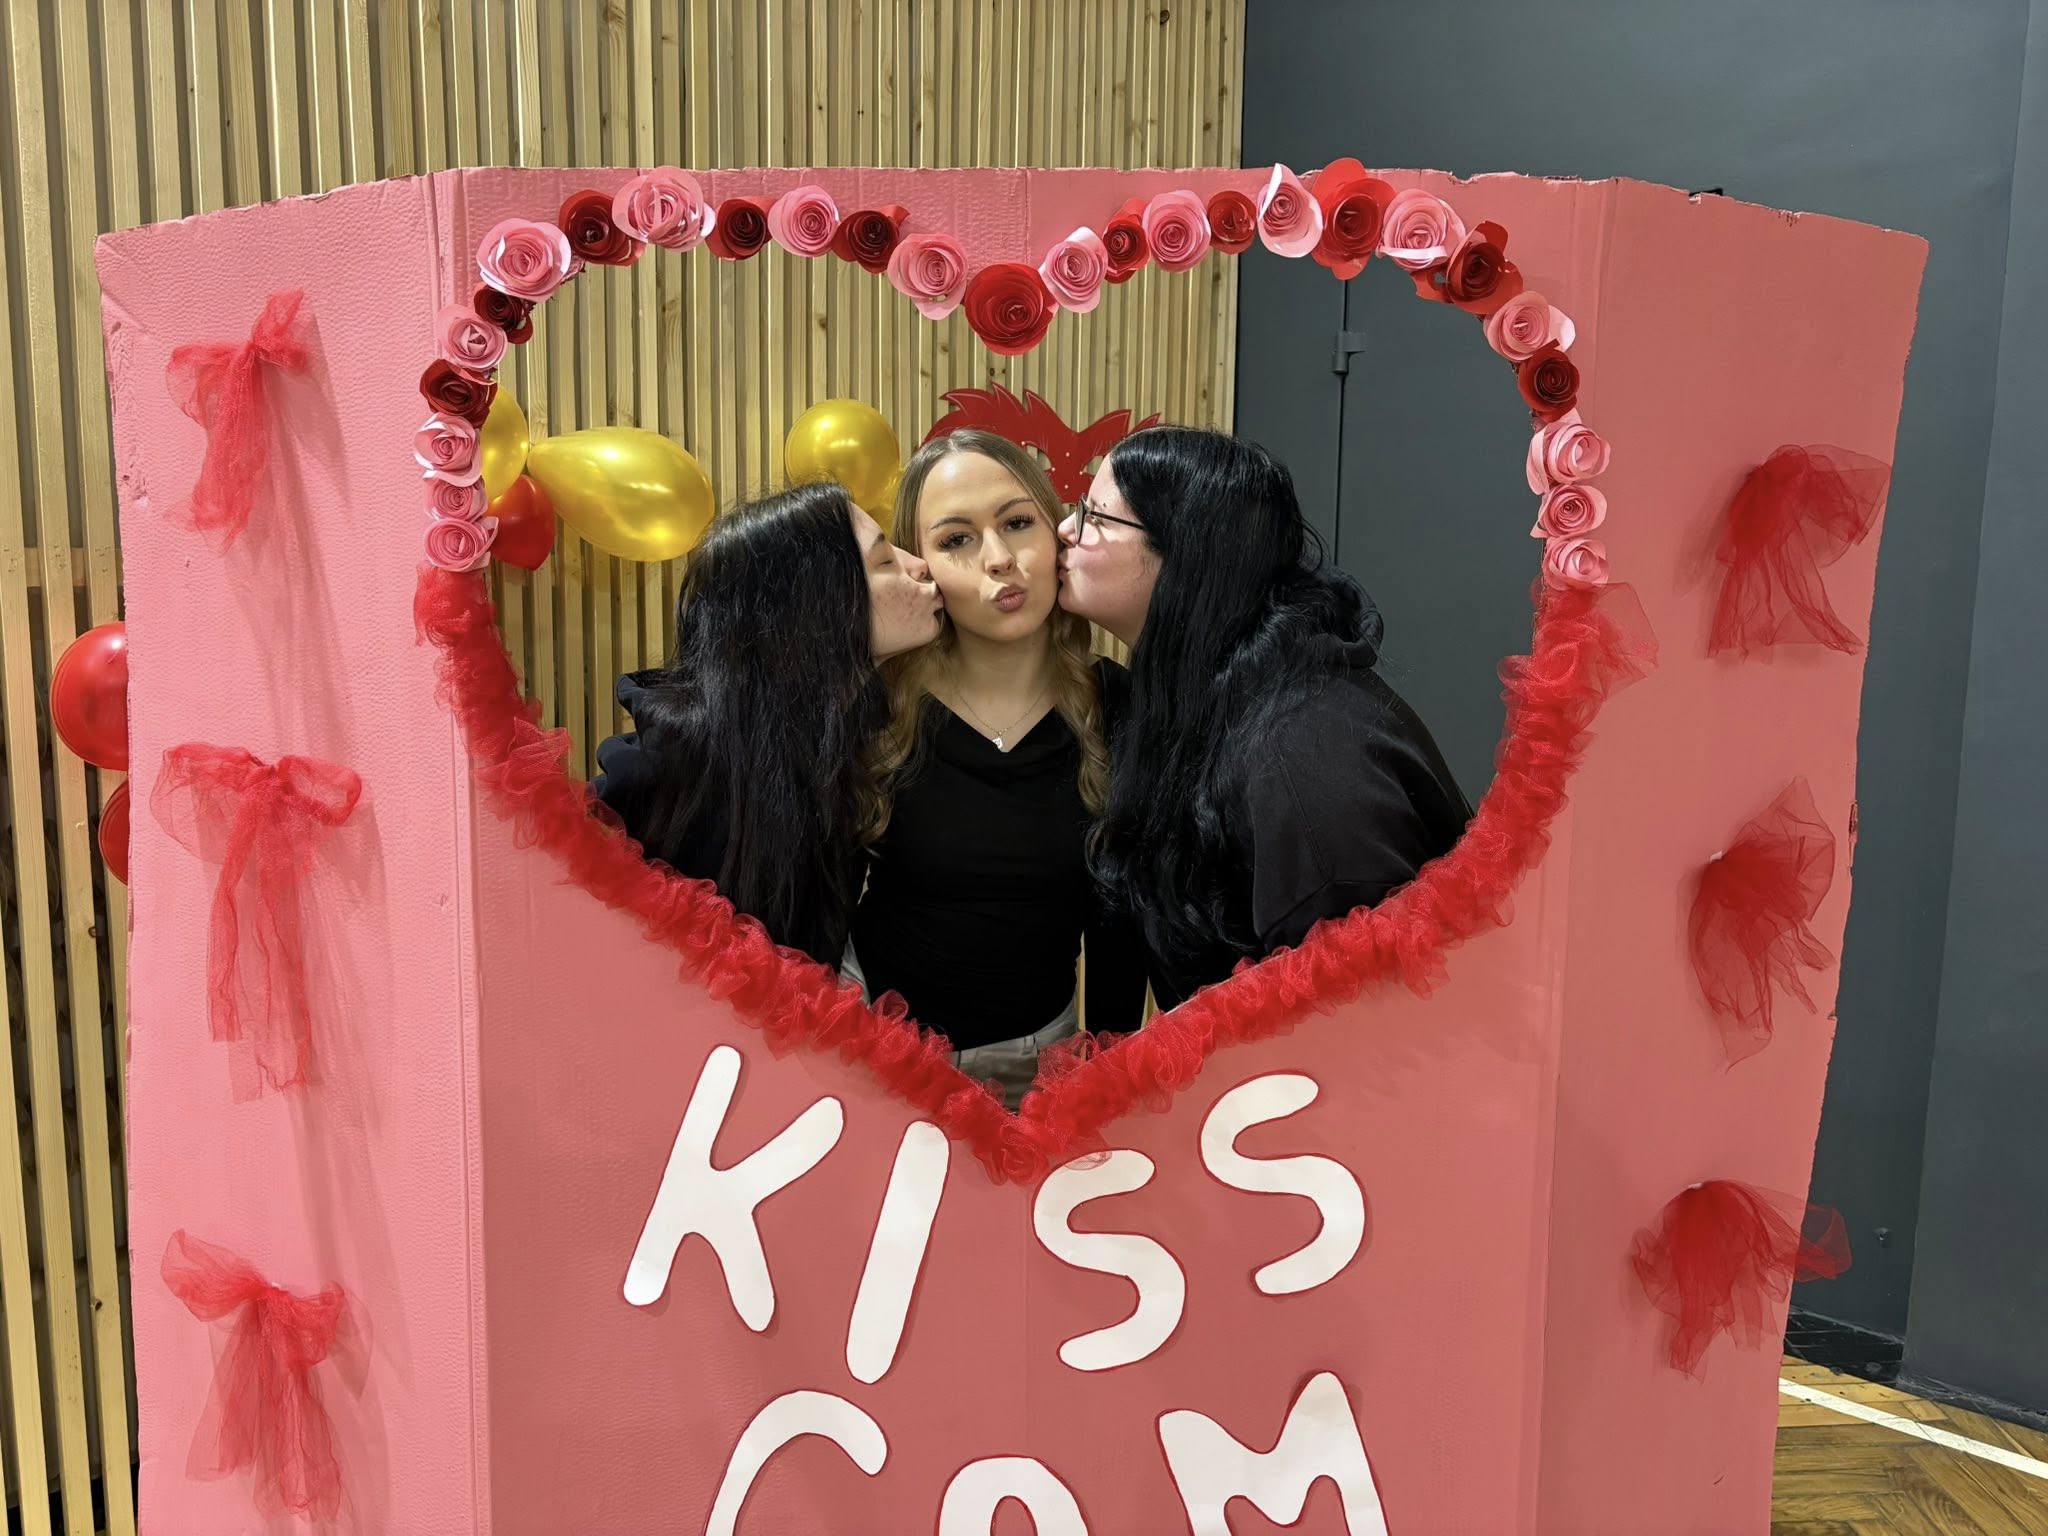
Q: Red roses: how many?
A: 11